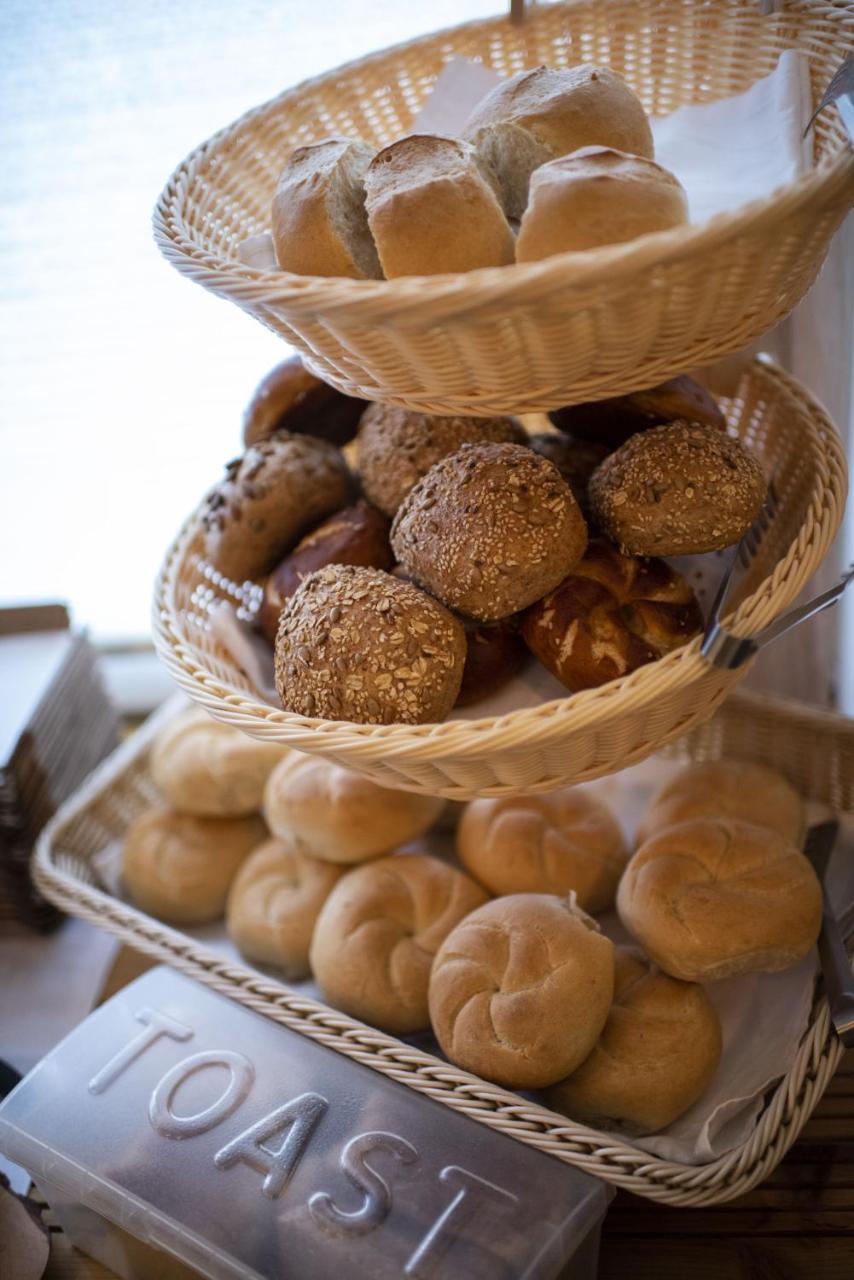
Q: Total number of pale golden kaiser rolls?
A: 10